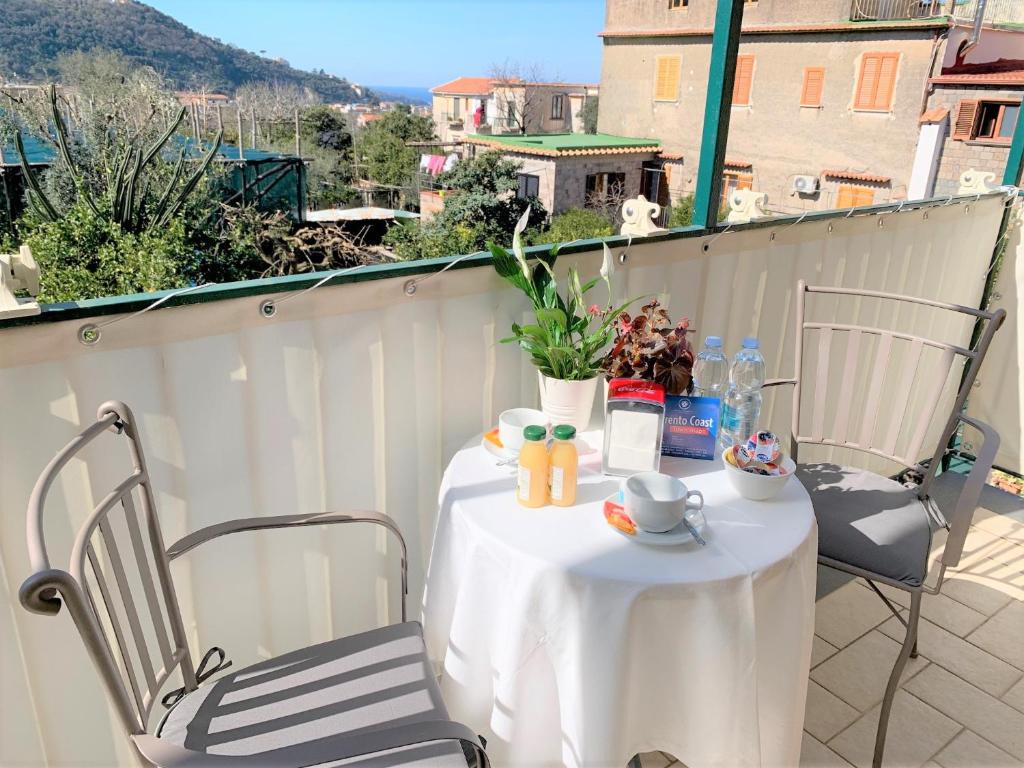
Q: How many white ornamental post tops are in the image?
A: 4